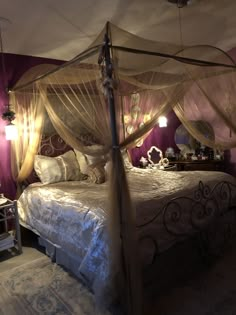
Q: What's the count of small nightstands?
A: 1